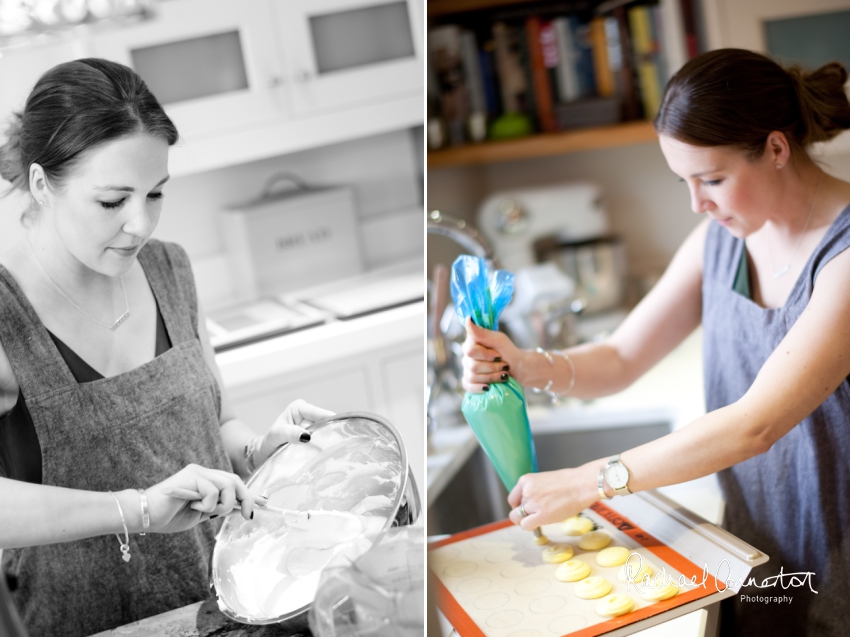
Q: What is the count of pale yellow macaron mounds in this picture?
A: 10